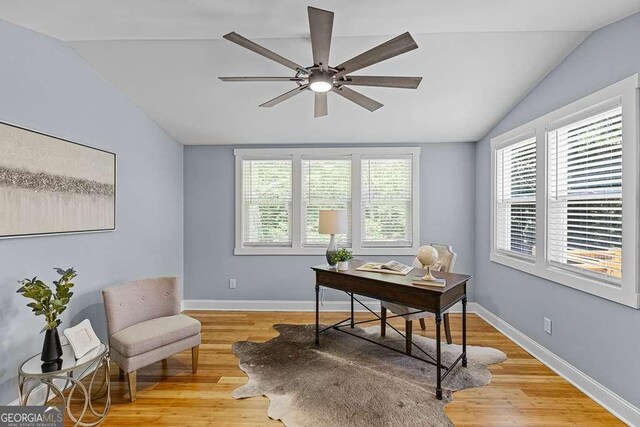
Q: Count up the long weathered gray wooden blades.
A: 8